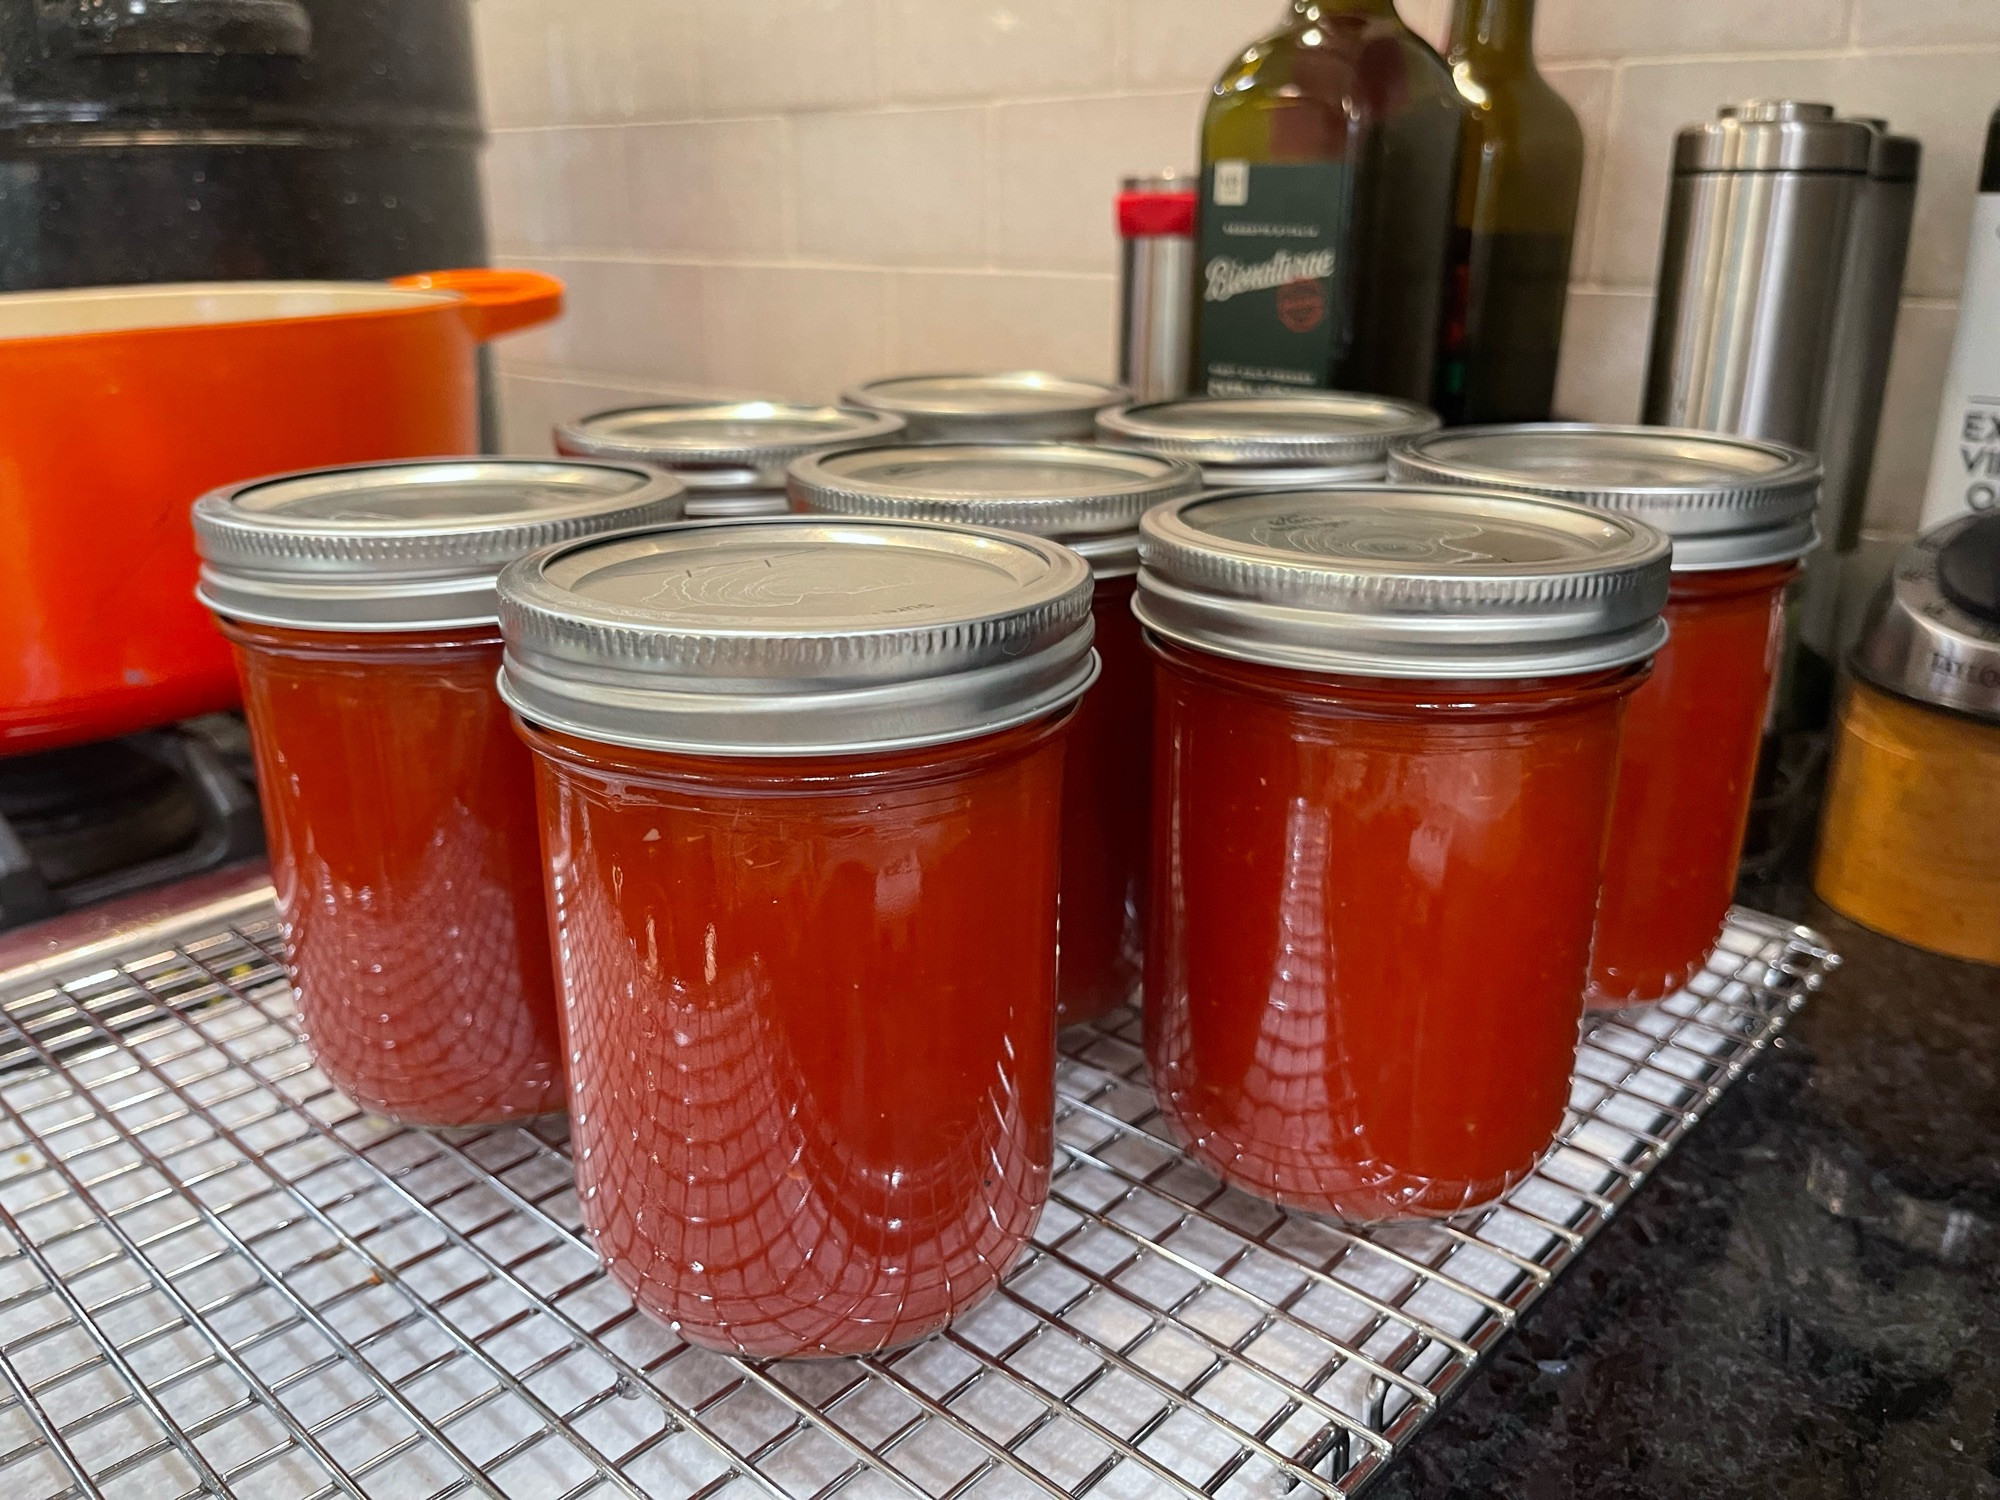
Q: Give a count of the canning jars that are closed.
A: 8